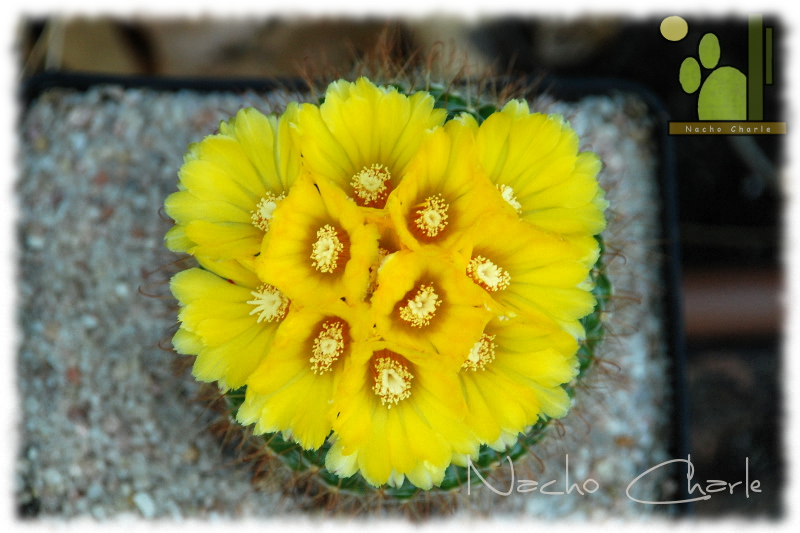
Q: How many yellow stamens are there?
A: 11